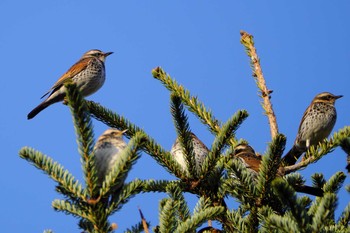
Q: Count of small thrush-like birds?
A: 5